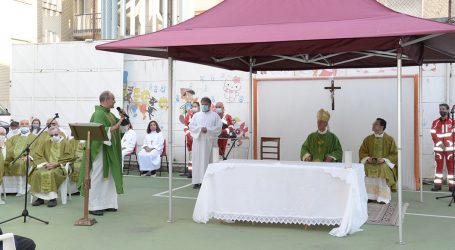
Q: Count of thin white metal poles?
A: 4